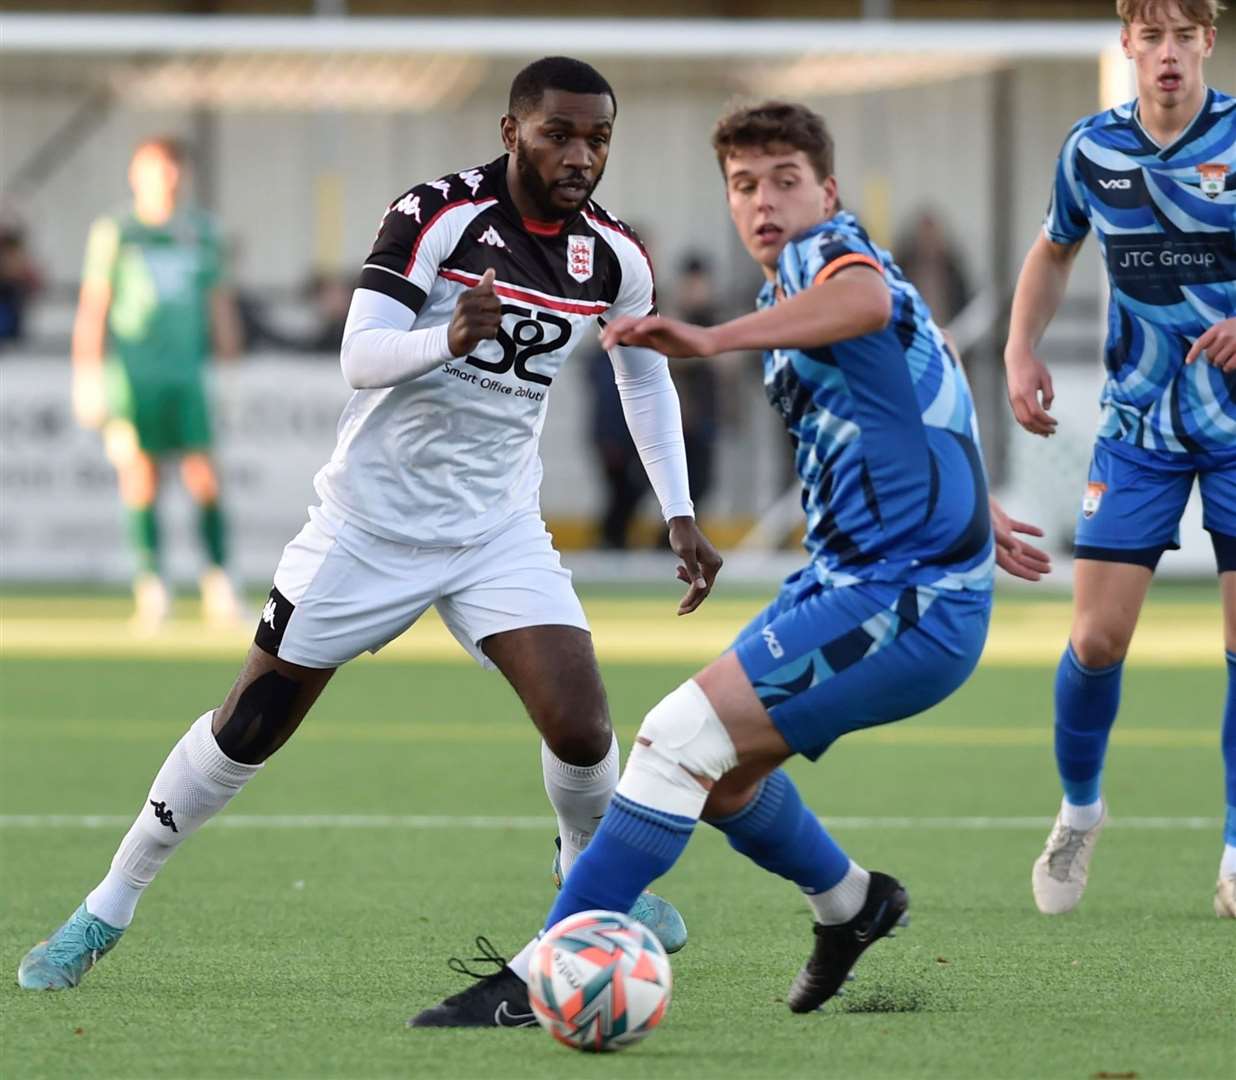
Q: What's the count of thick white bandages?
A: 1